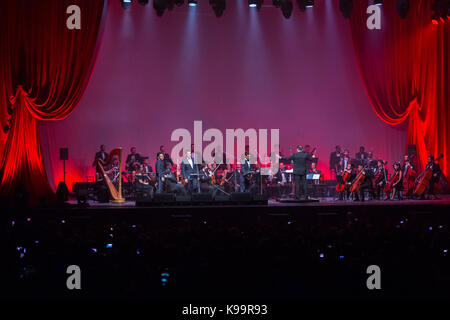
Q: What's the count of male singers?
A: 3